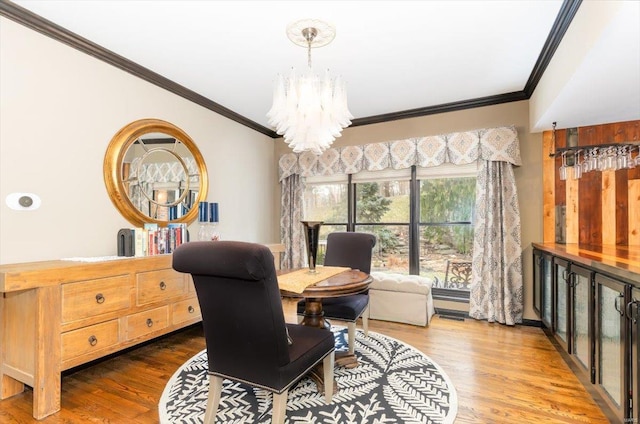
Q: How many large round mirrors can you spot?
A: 1